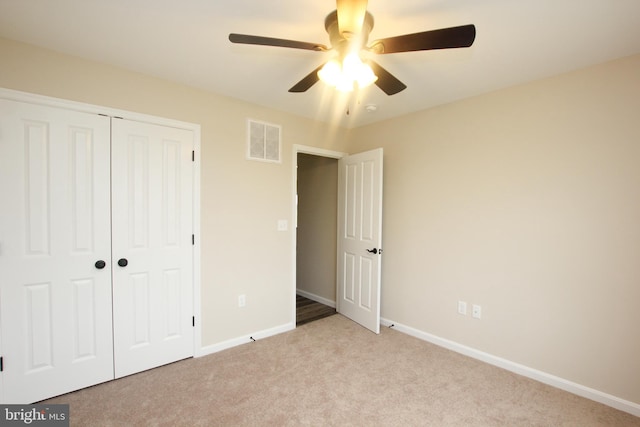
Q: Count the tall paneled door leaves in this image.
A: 3